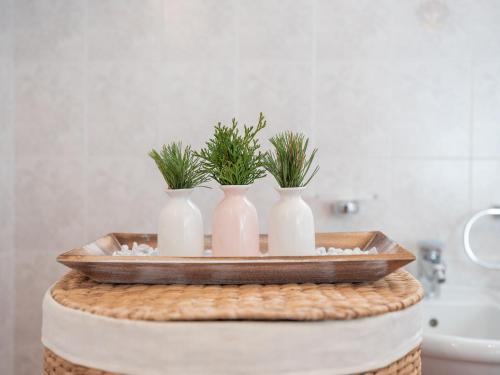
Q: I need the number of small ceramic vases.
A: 3